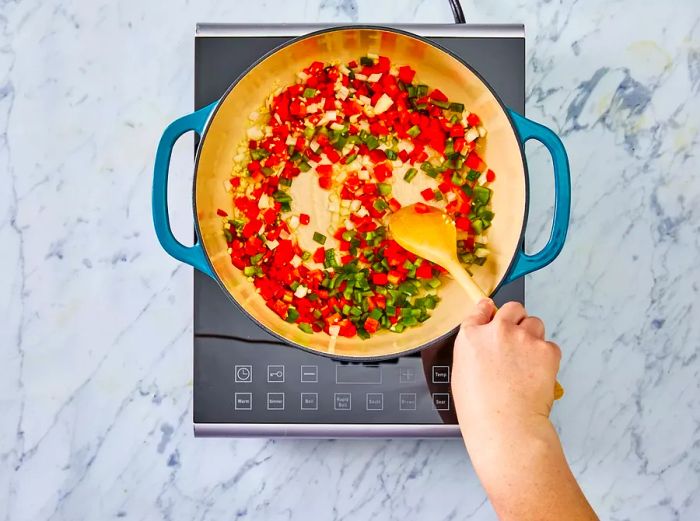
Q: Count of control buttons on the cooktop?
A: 12